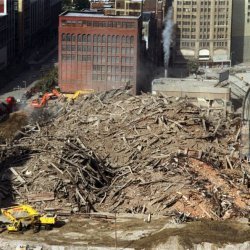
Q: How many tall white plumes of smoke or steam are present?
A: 1